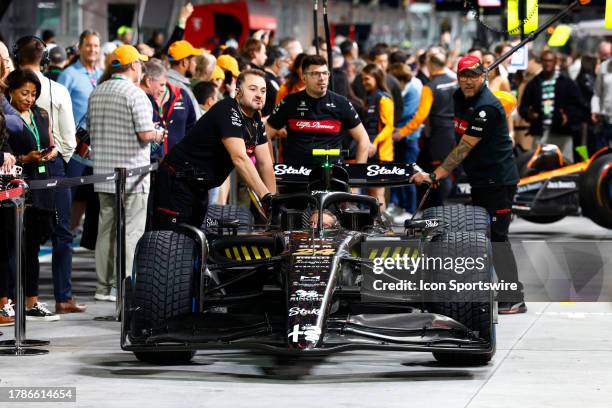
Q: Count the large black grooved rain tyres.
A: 4